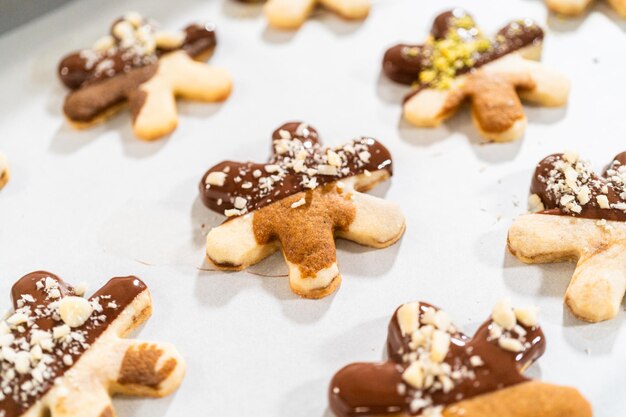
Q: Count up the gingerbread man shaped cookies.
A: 0